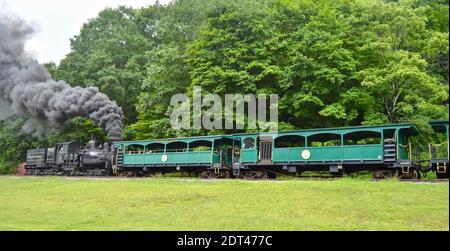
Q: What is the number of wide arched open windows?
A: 7